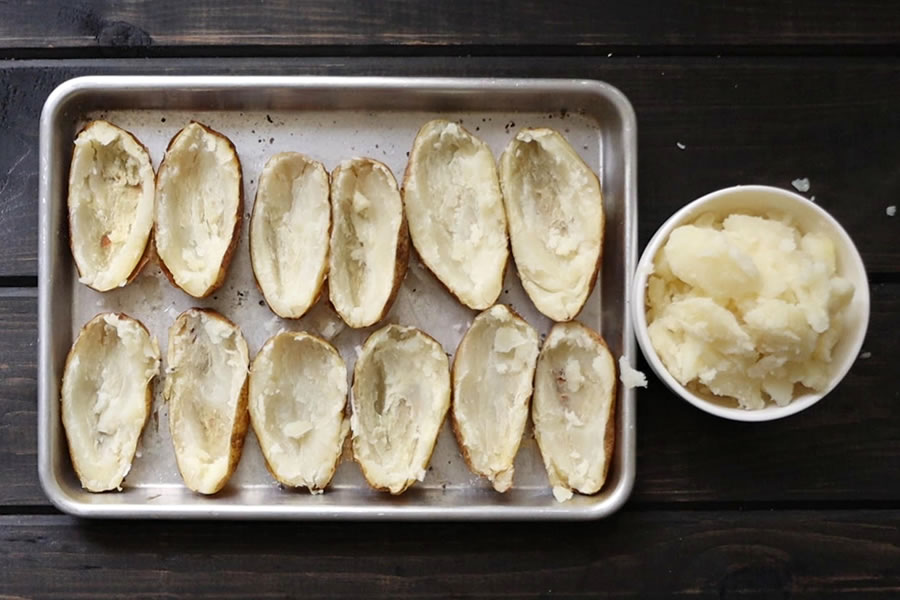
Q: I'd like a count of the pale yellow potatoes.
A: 12